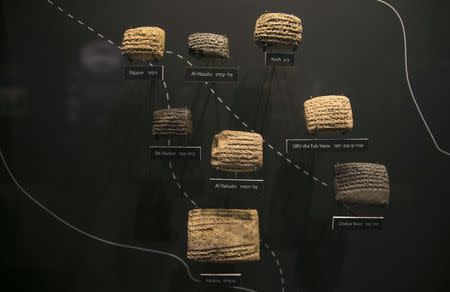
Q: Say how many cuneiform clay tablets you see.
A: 8